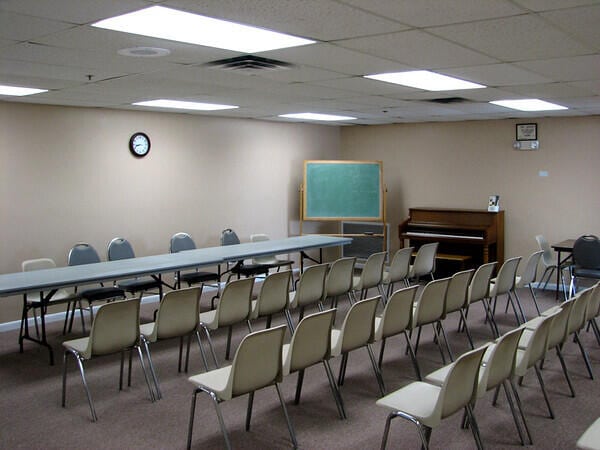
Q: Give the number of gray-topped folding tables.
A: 2